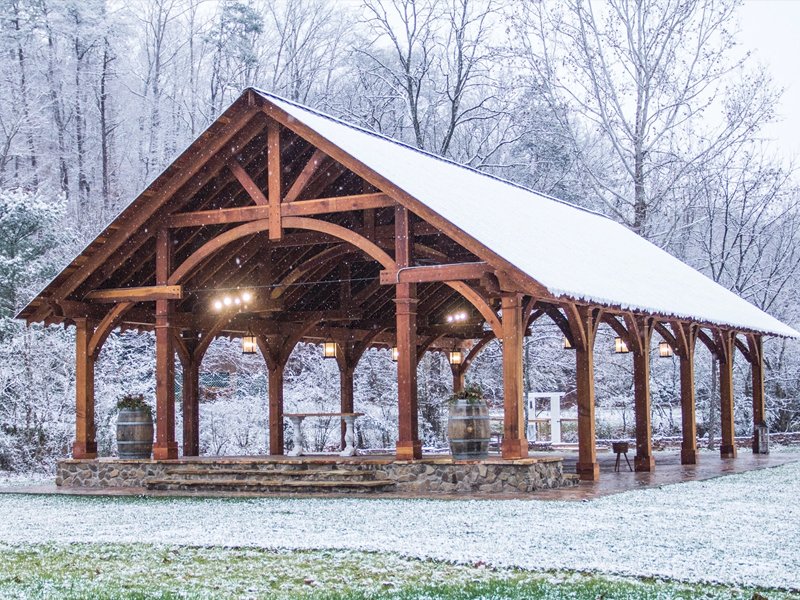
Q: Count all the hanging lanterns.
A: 7